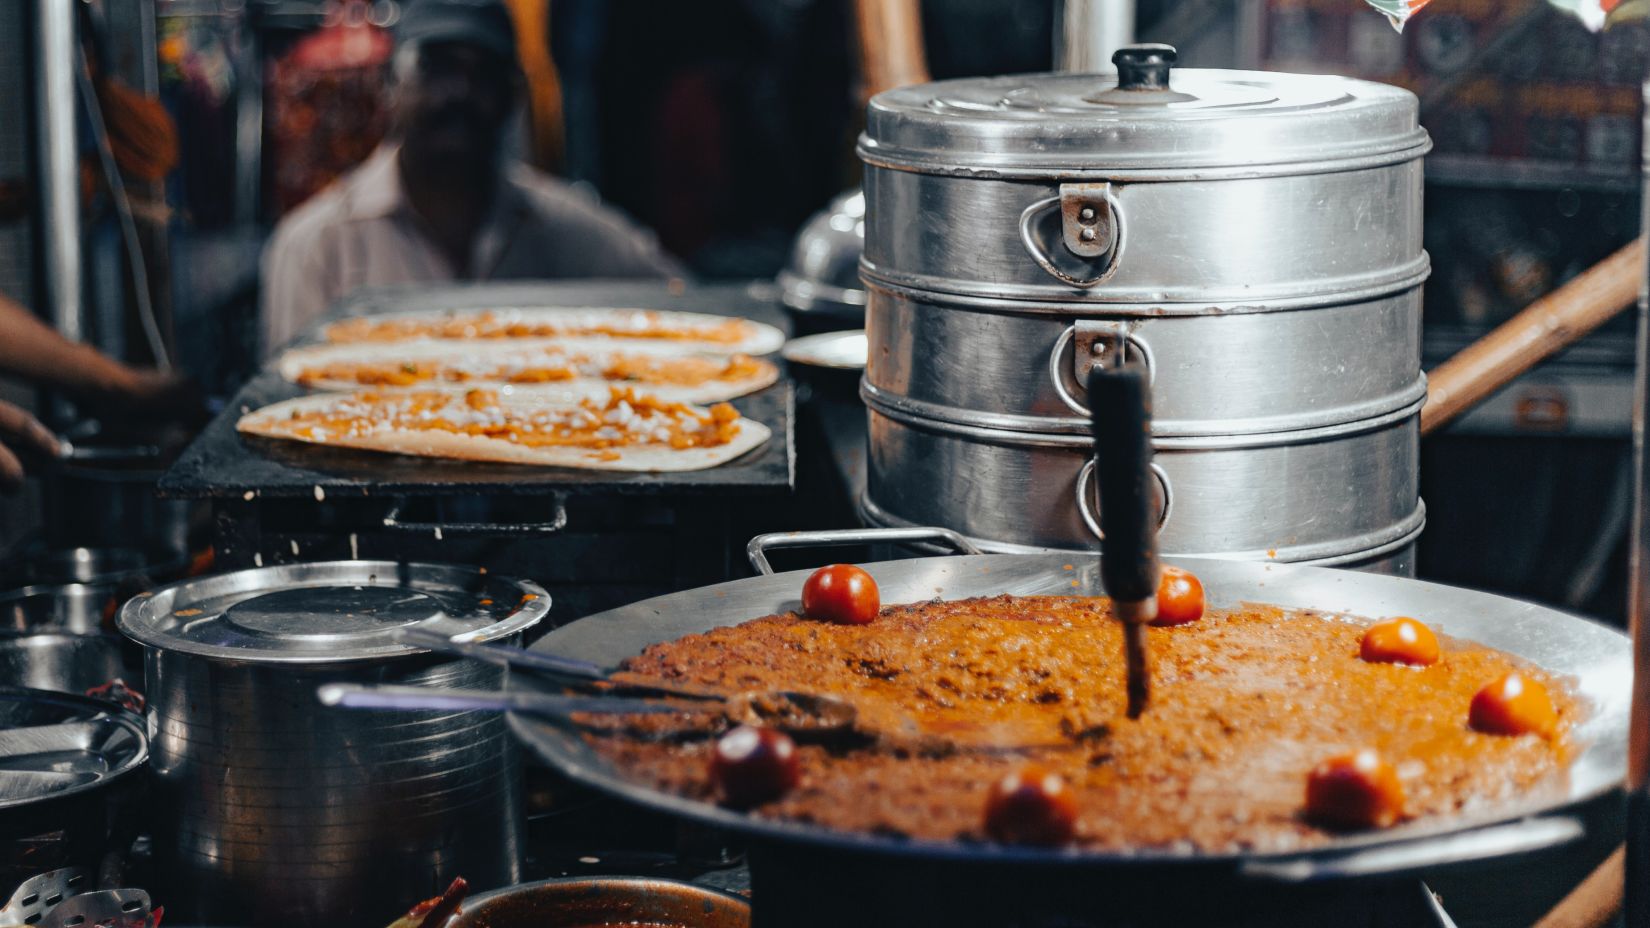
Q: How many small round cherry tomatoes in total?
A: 7